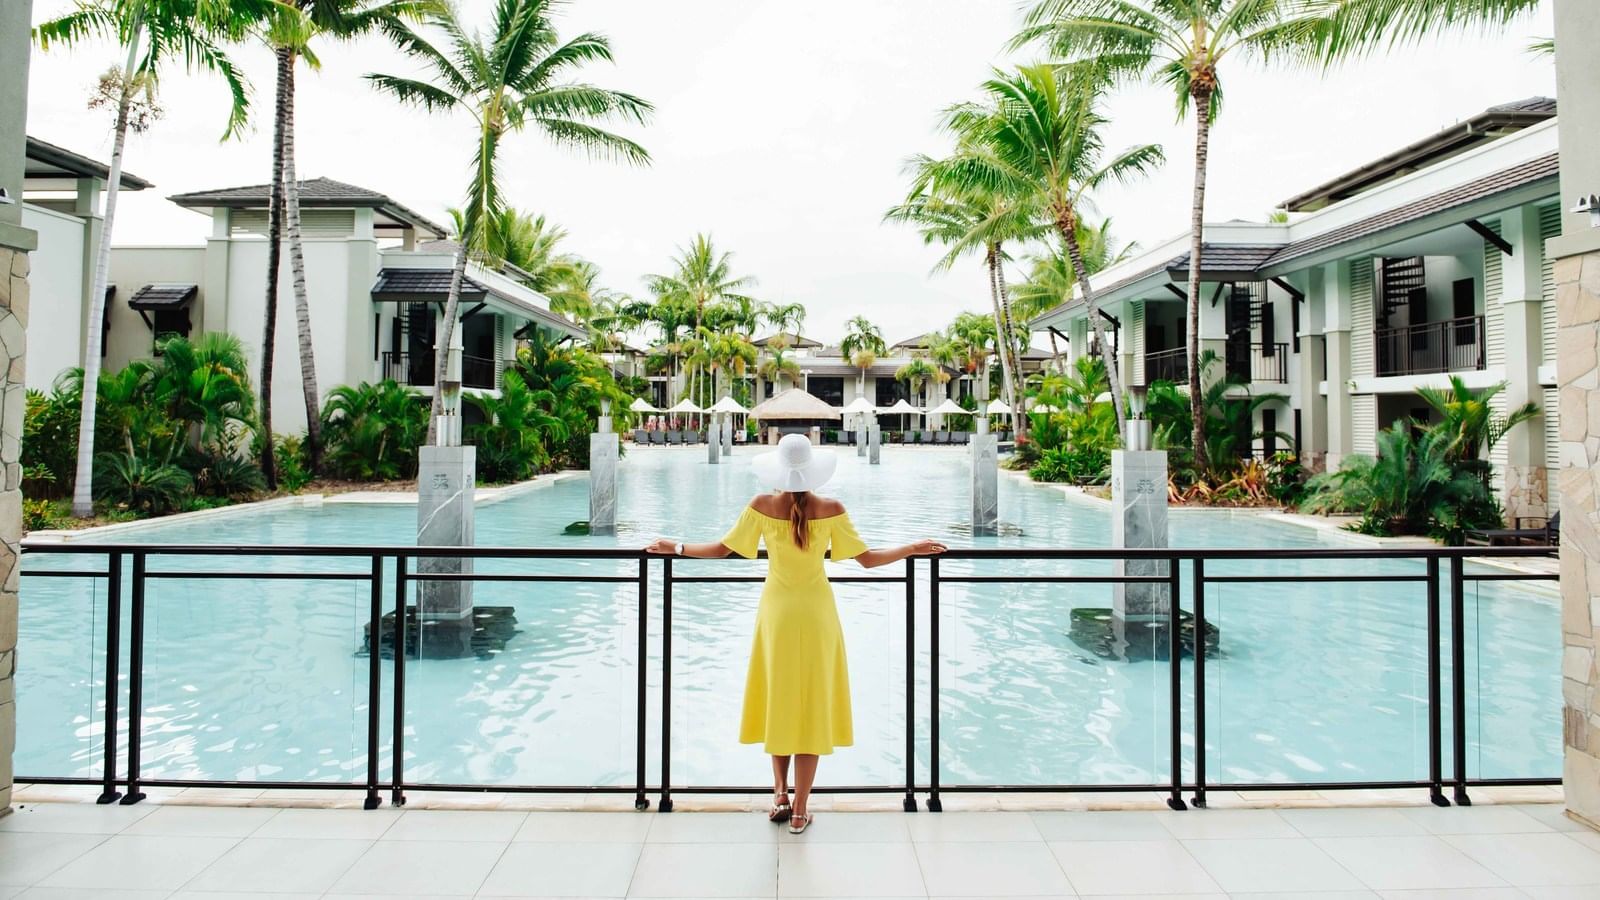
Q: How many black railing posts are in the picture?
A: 12